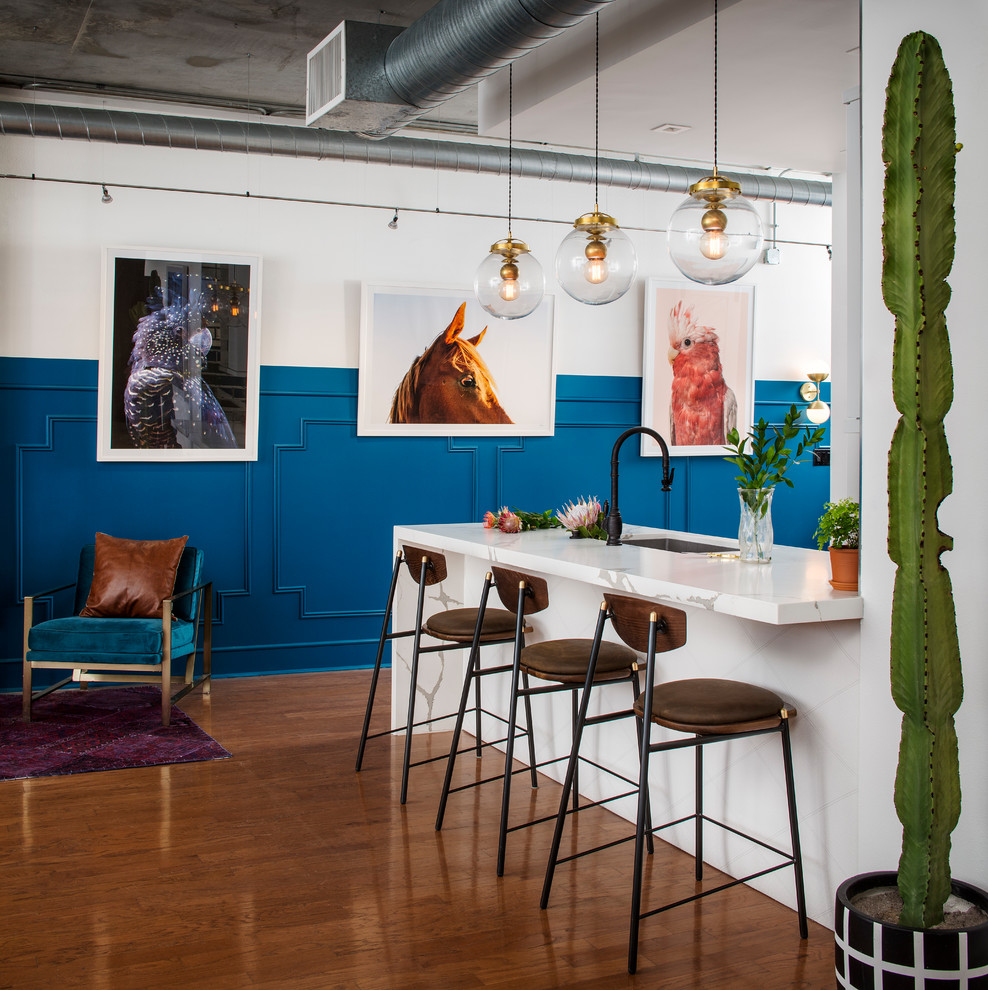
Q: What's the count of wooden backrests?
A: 3